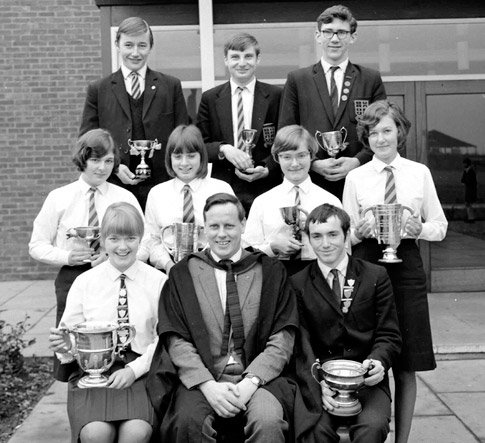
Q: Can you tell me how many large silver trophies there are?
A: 4